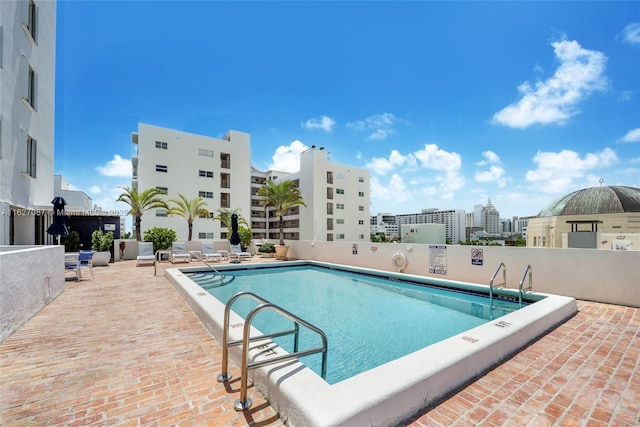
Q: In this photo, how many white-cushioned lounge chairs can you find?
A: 4